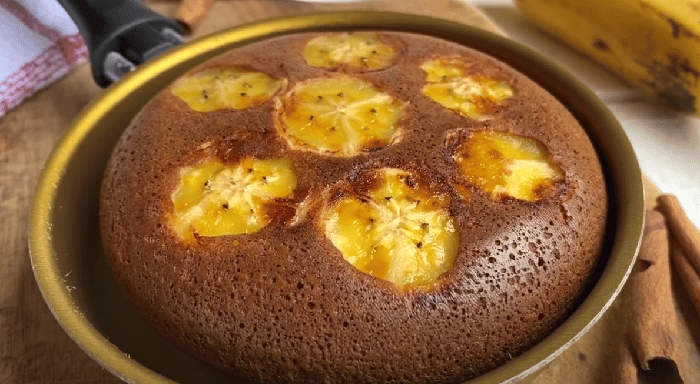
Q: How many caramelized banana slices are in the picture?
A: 7